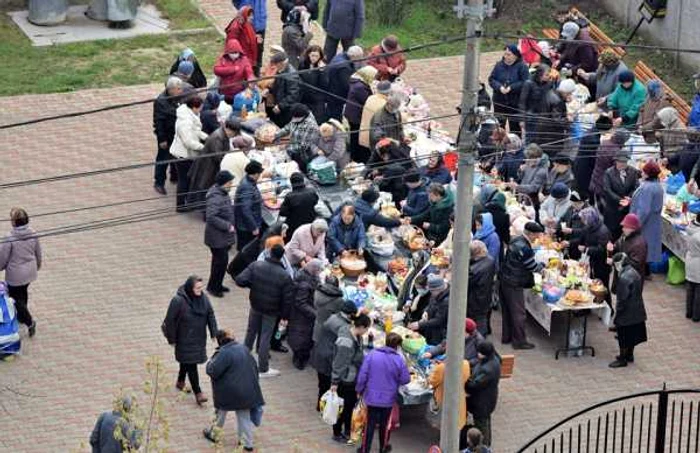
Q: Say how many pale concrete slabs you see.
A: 1